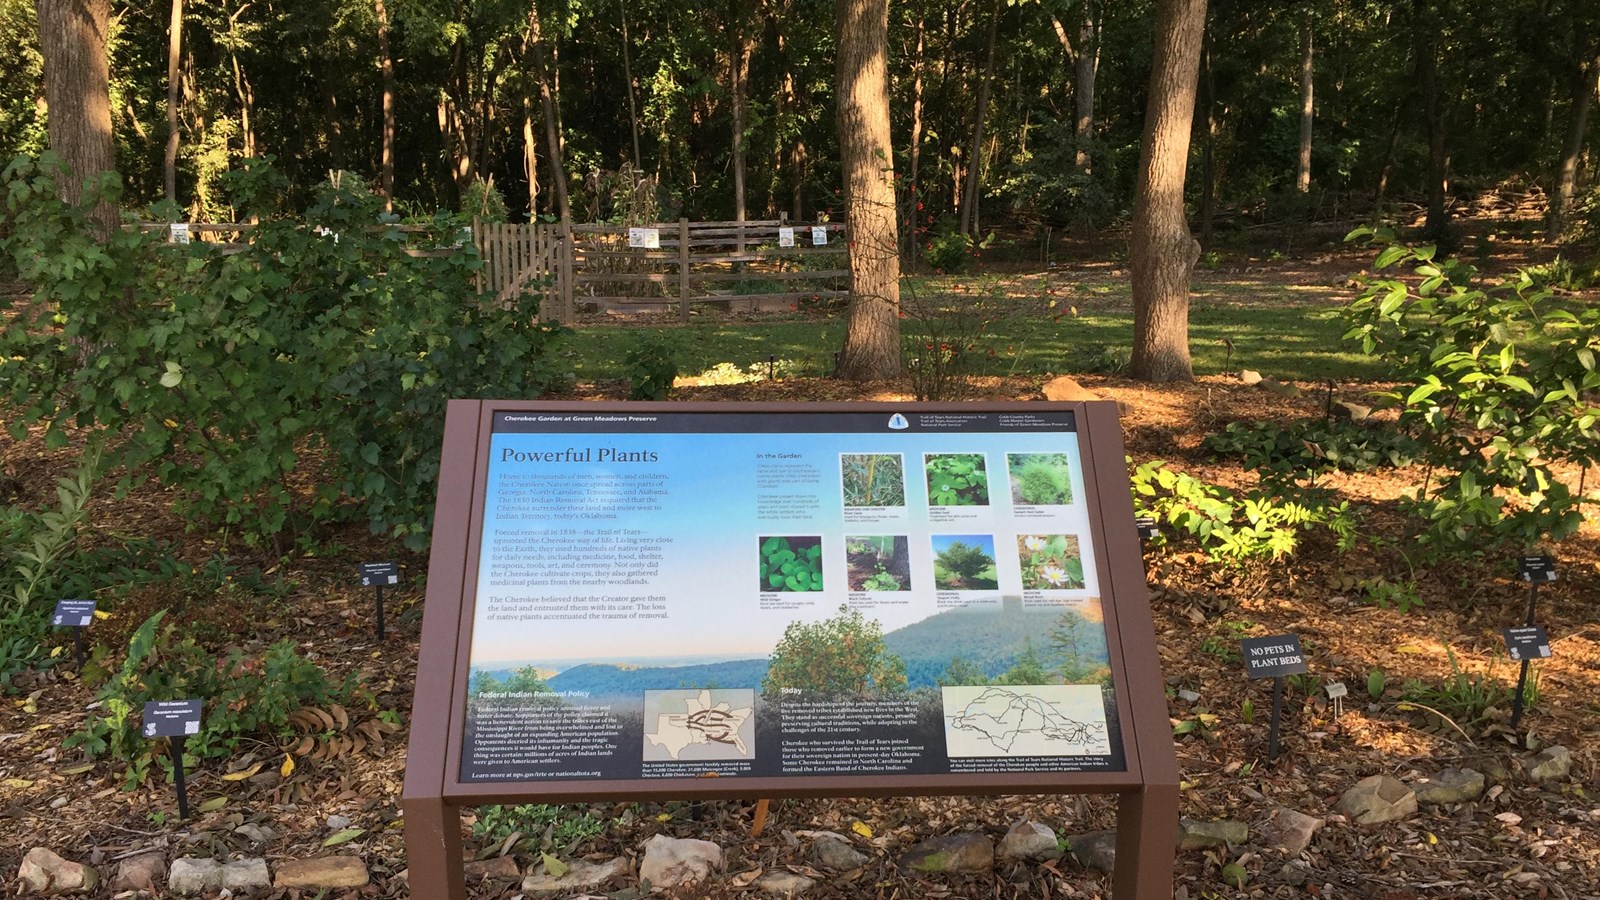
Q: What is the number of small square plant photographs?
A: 7